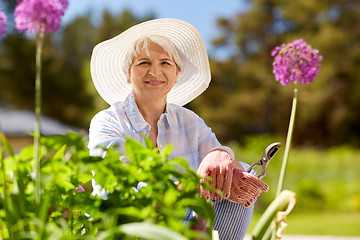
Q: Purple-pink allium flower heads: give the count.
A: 3